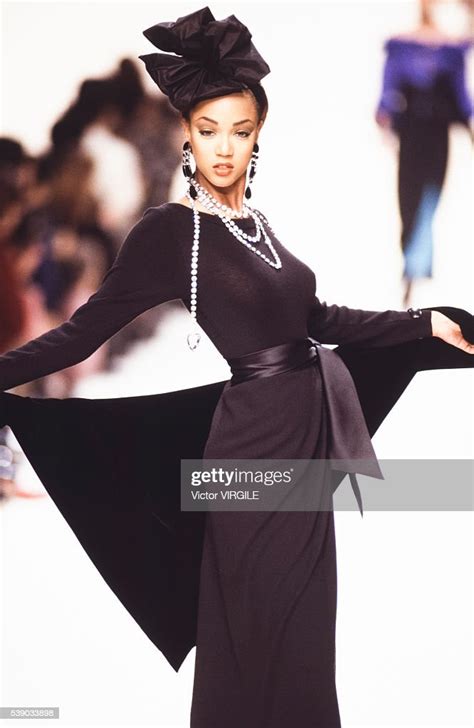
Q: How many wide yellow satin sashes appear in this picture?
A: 0